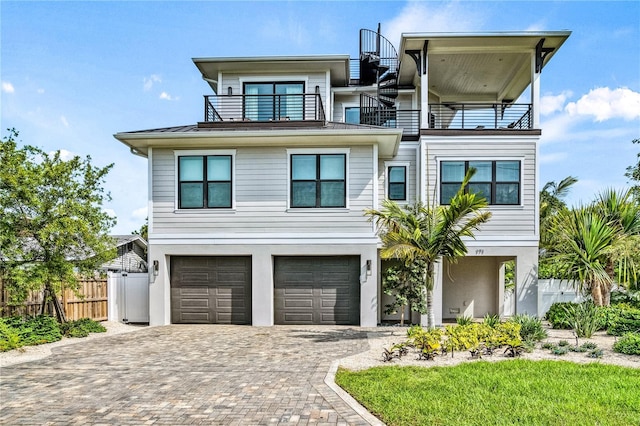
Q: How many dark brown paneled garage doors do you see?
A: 2